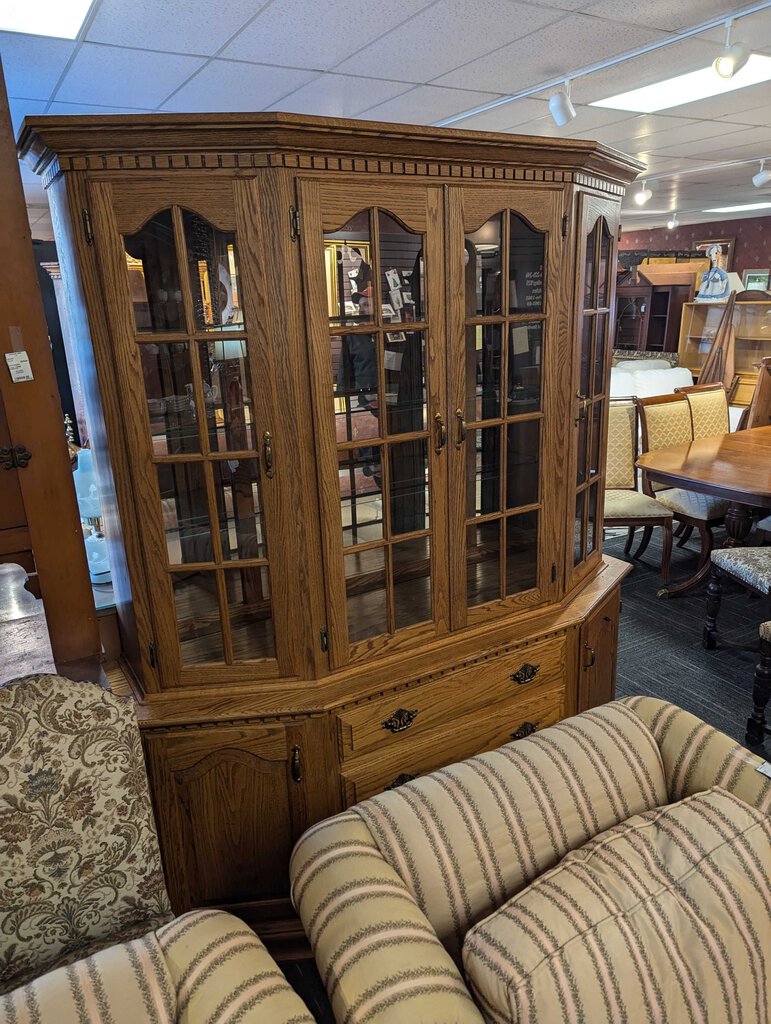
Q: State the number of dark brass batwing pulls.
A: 4